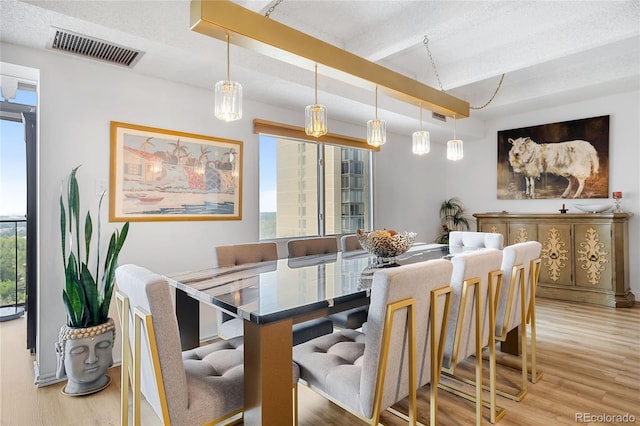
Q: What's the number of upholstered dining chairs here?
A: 8